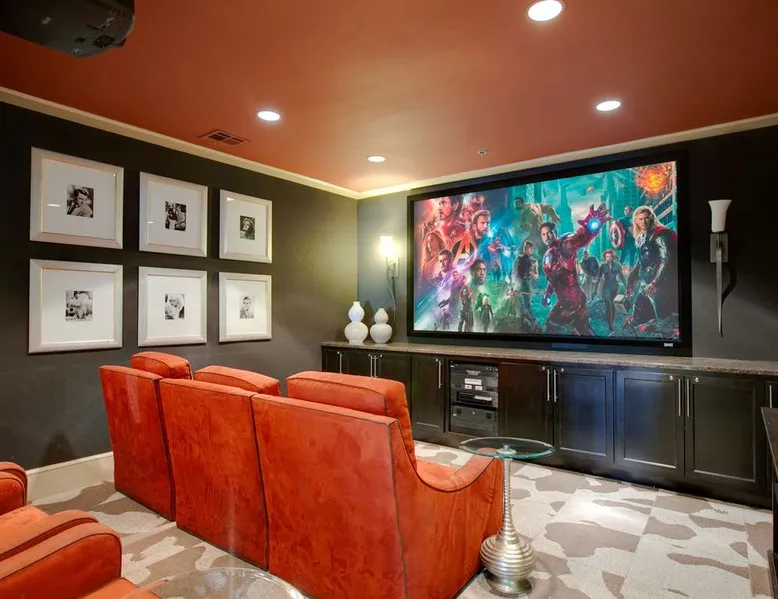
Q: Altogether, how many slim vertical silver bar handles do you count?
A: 9